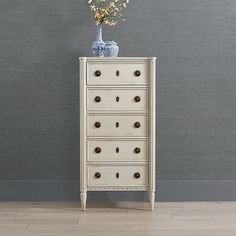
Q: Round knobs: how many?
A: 10